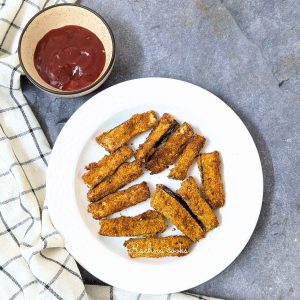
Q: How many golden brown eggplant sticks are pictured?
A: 12